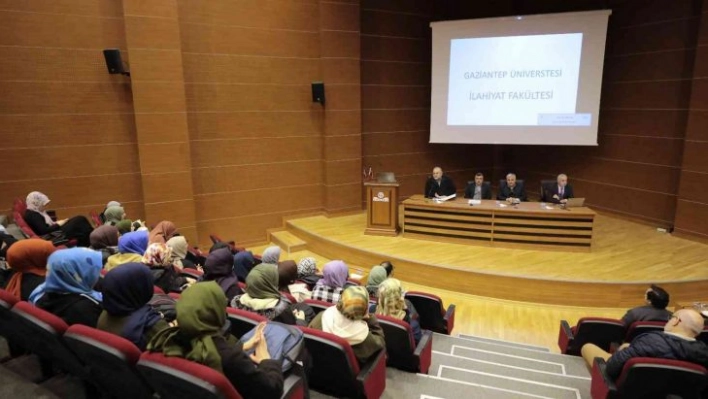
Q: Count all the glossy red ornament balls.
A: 0